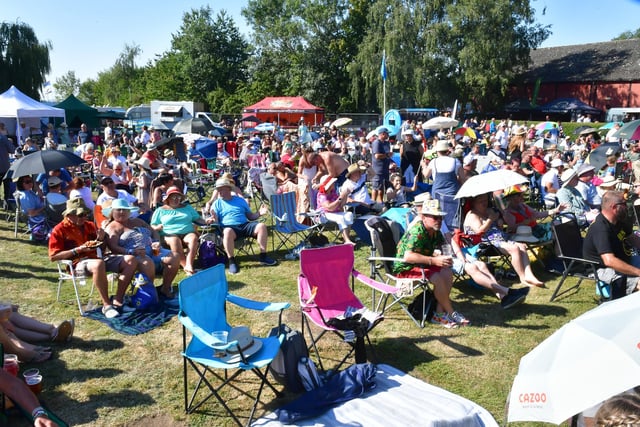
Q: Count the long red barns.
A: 1